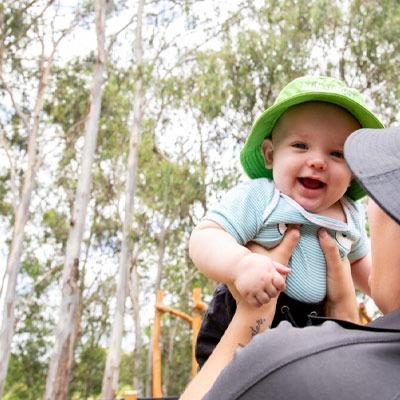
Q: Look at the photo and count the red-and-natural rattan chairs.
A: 0